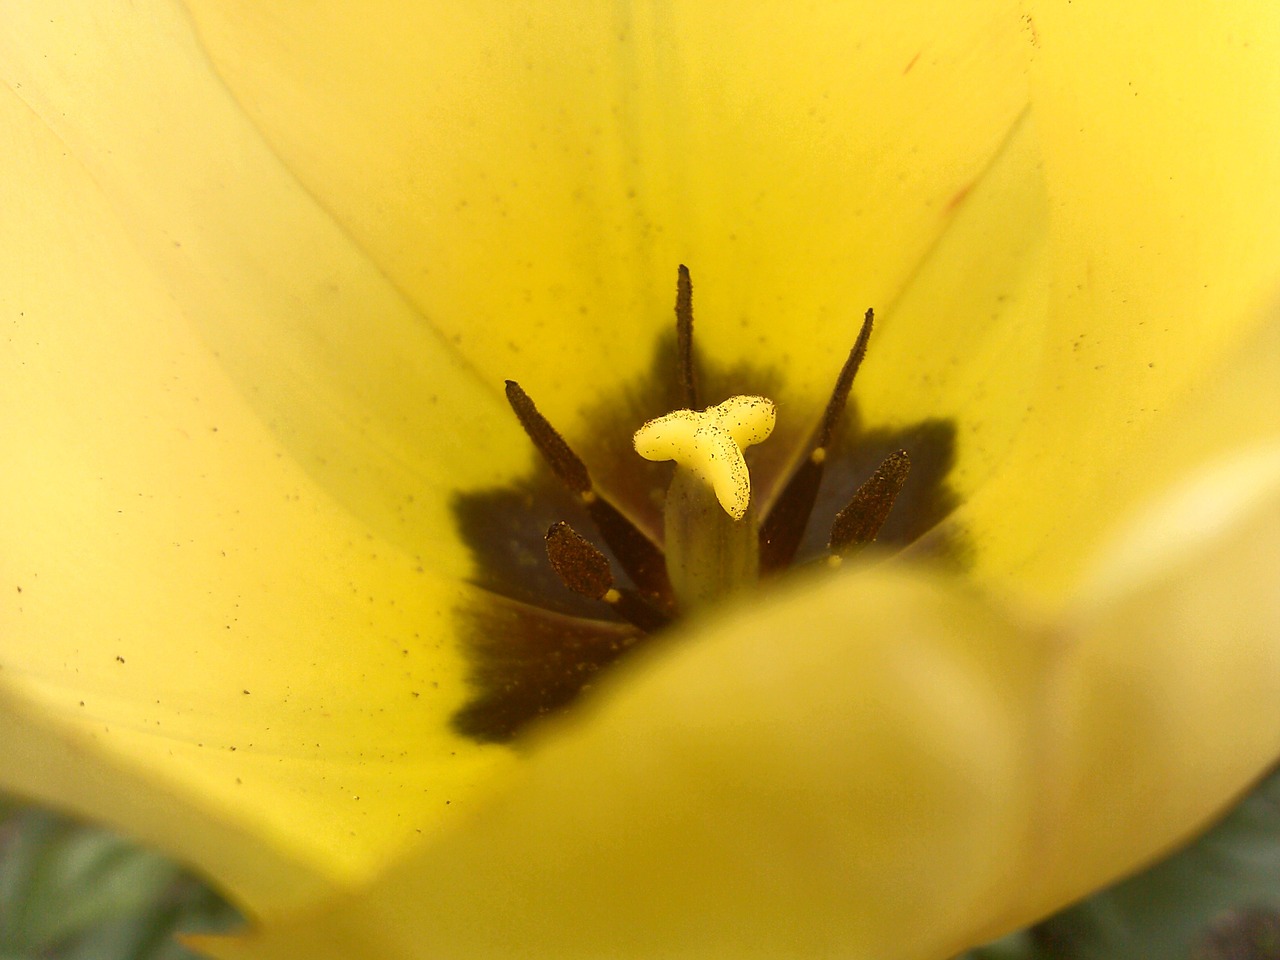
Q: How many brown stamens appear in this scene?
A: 5